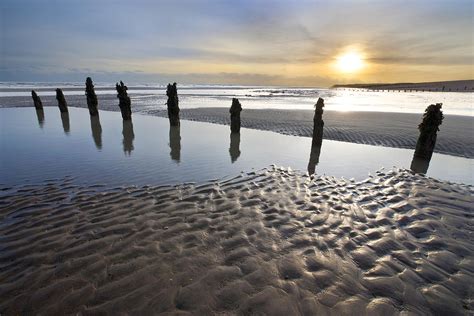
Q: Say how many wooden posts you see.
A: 8